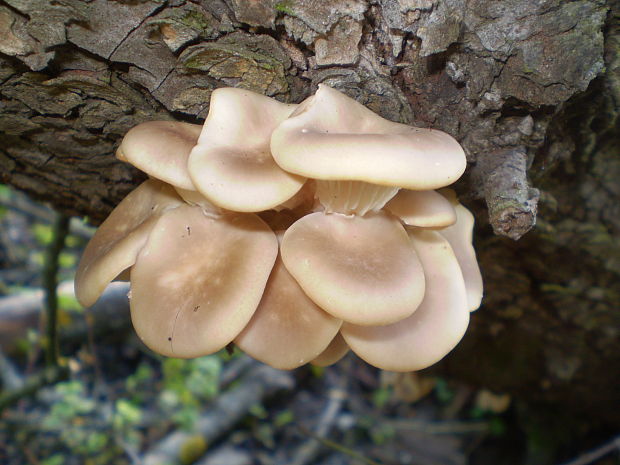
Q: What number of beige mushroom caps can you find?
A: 11